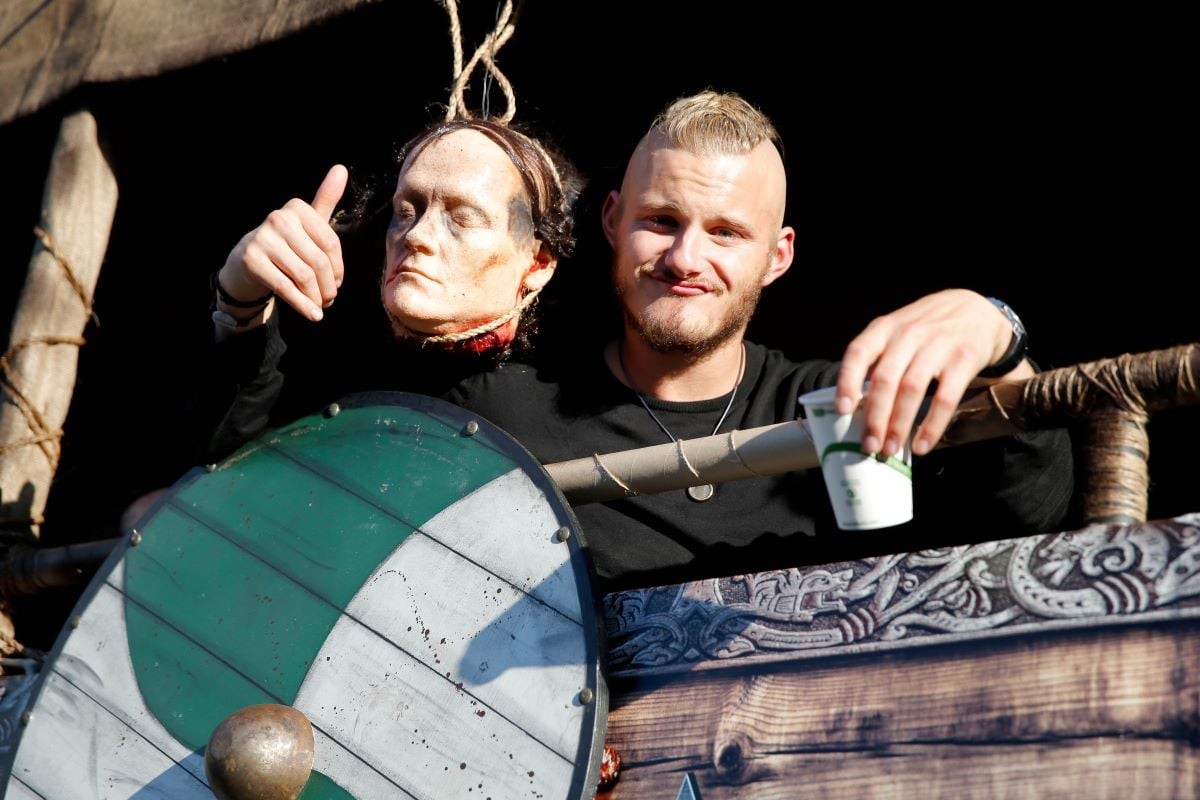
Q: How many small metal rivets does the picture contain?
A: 8